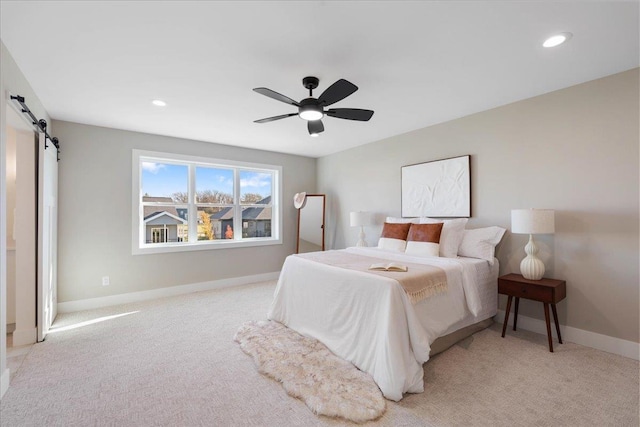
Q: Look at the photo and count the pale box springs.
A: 1